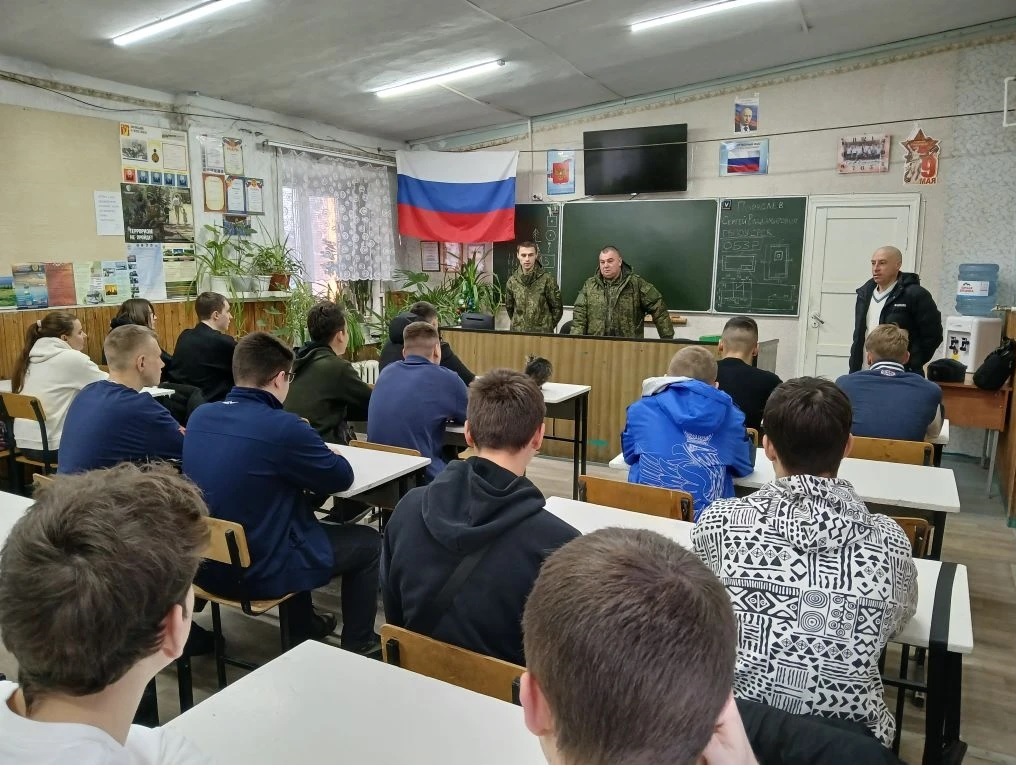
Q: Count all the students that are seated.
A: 15